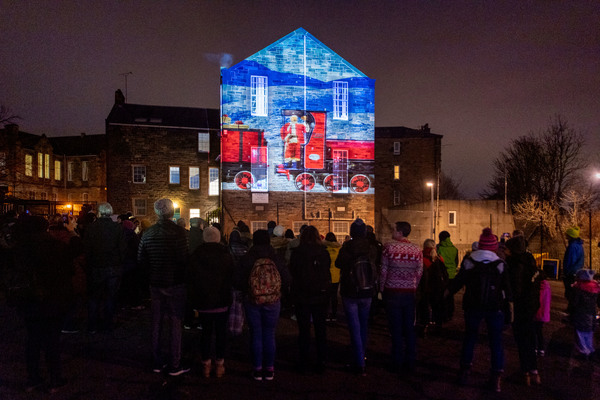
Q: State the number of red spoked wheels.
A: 4